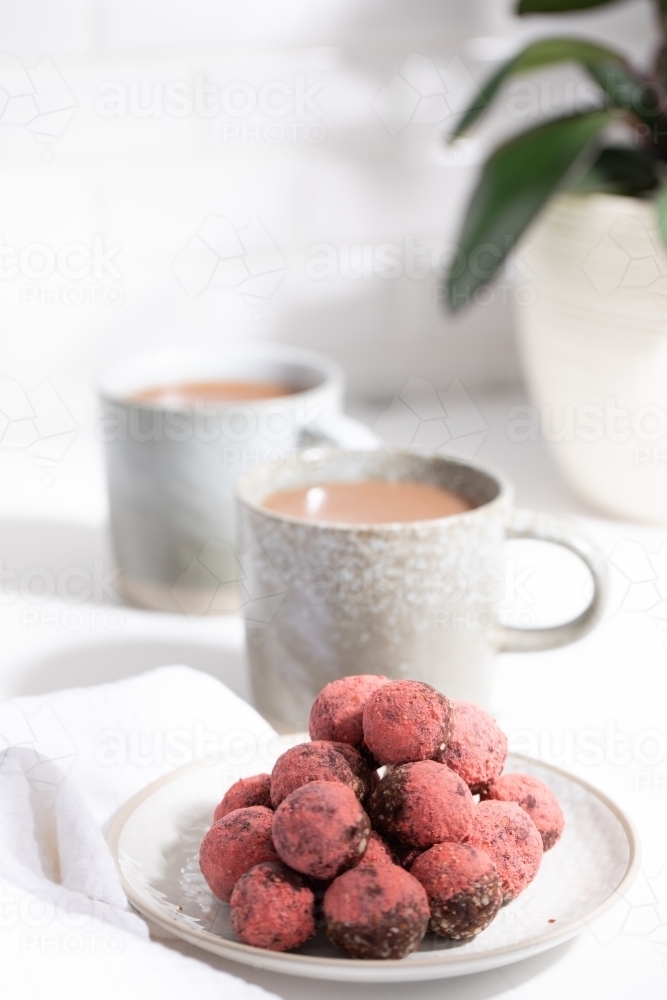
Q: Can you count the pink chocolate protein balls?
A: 14